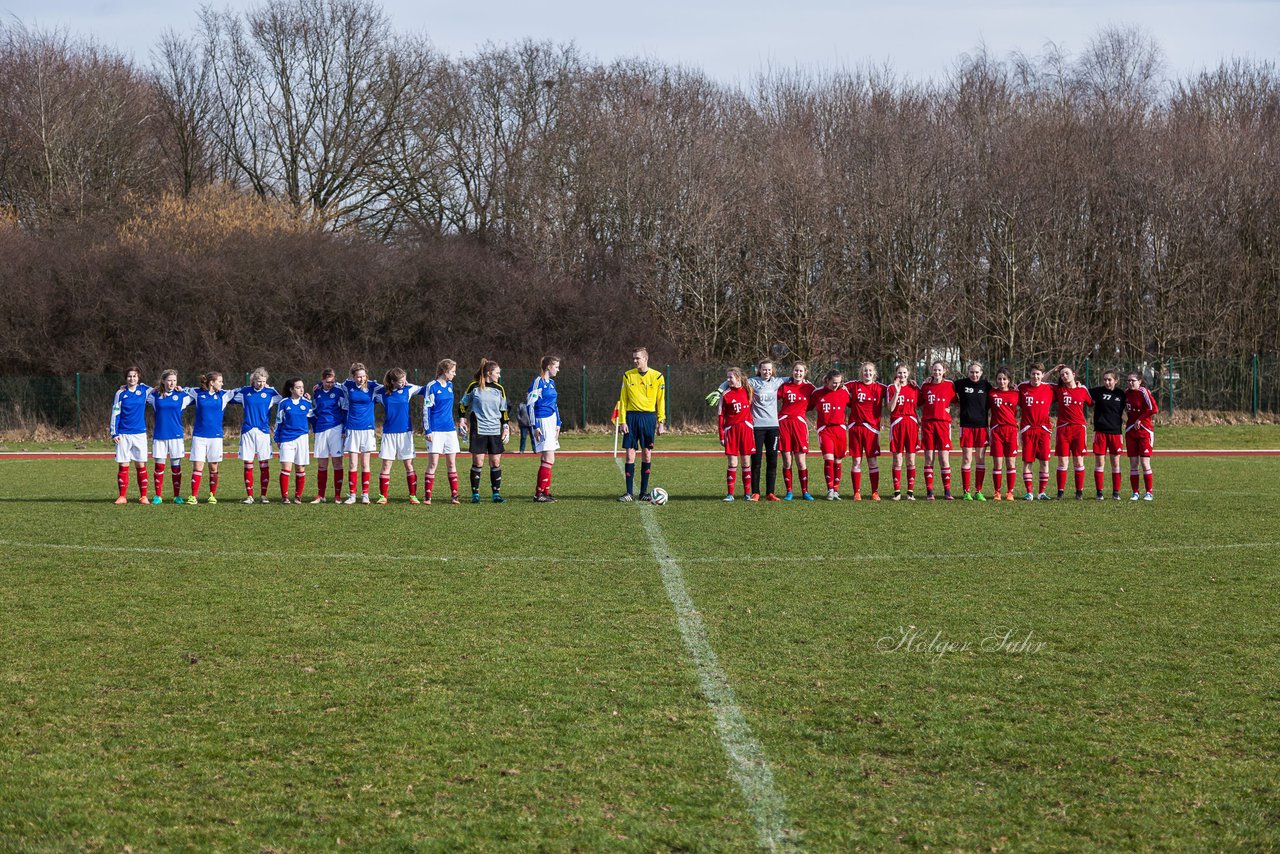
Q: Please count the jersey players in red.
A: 10